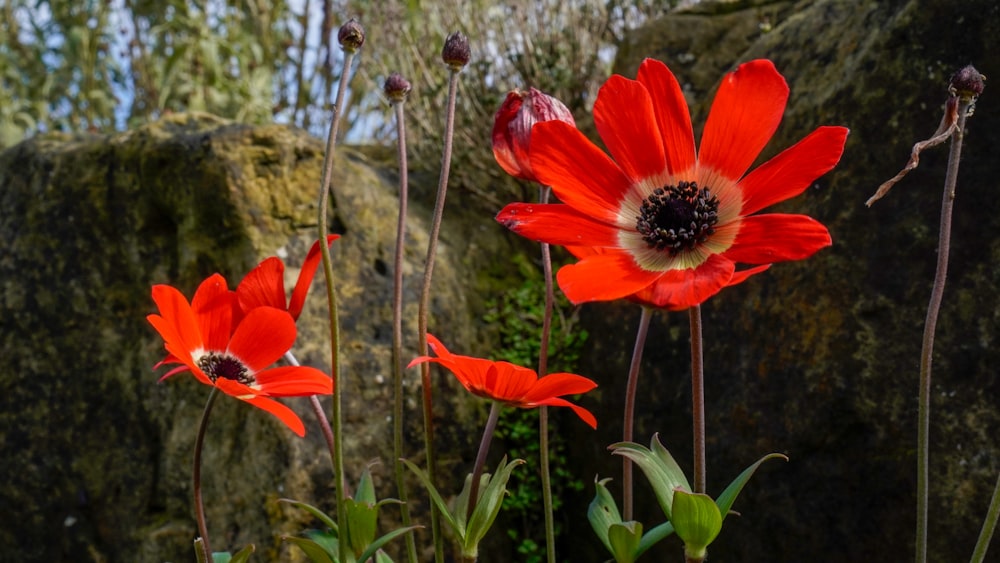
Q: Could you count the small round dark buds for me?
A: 4